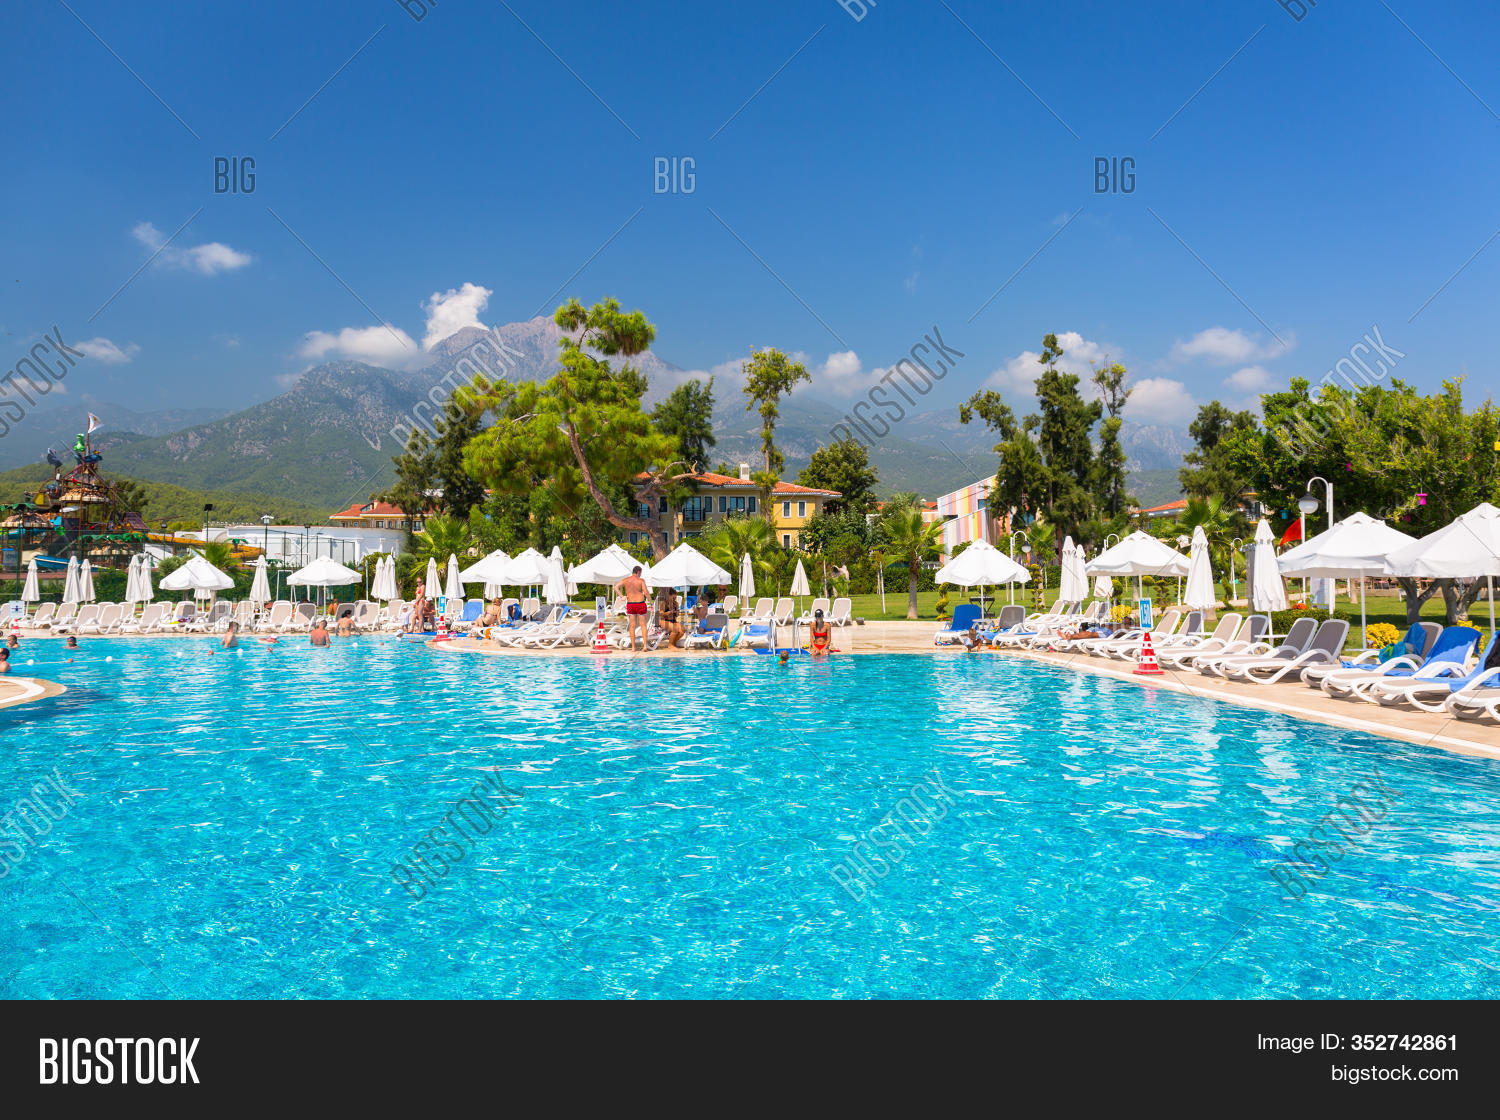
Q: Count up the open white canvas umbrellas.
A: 10